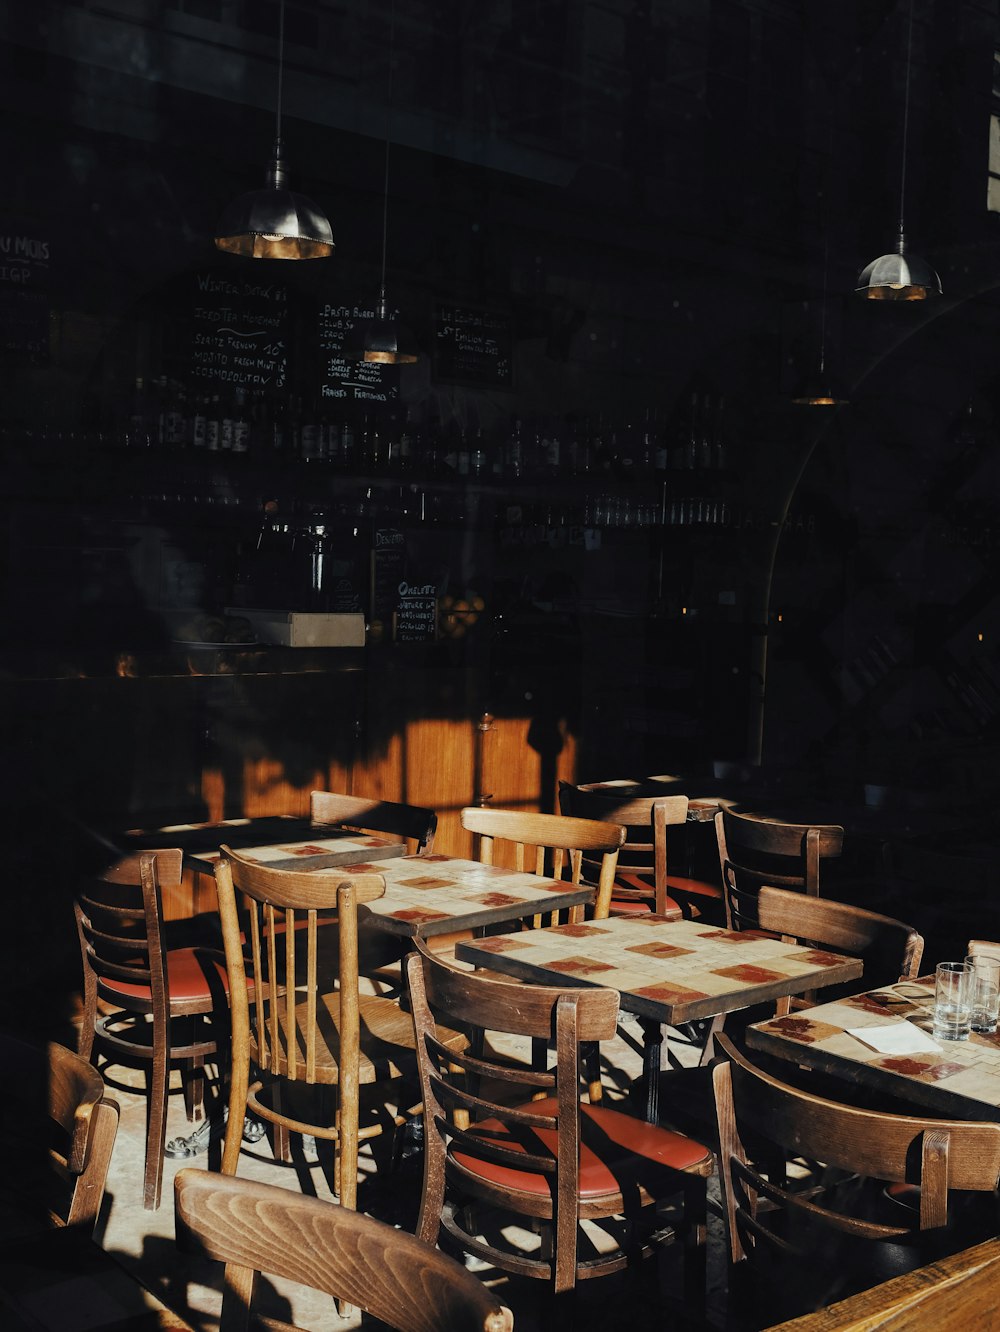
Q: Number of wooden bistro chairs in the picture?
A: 12